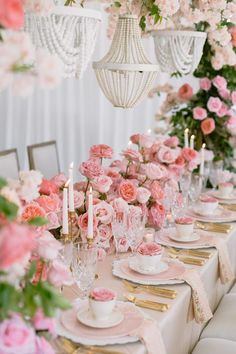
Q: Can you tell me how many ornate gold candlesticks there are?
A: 3